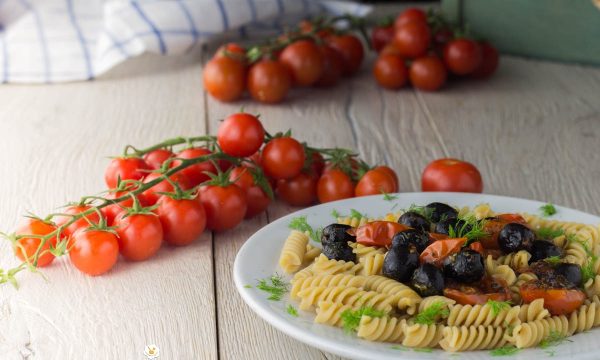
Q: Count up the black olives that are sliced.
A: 0